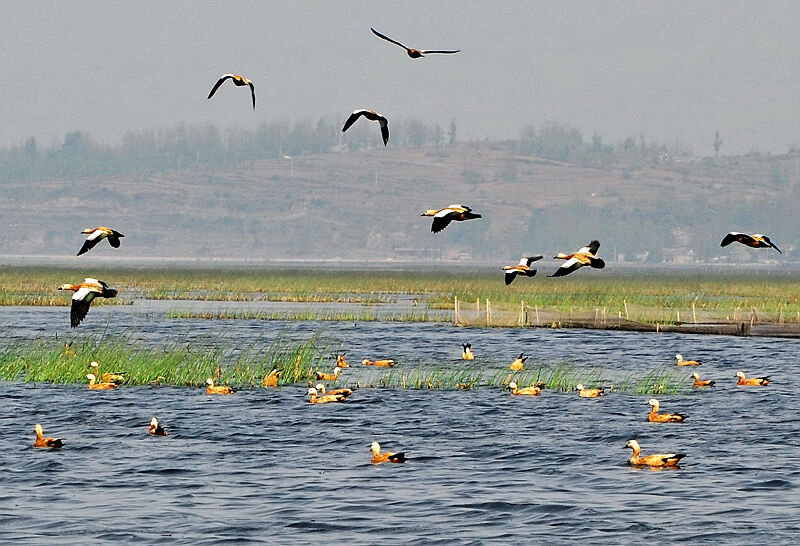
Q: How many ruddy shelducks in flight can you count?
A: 9